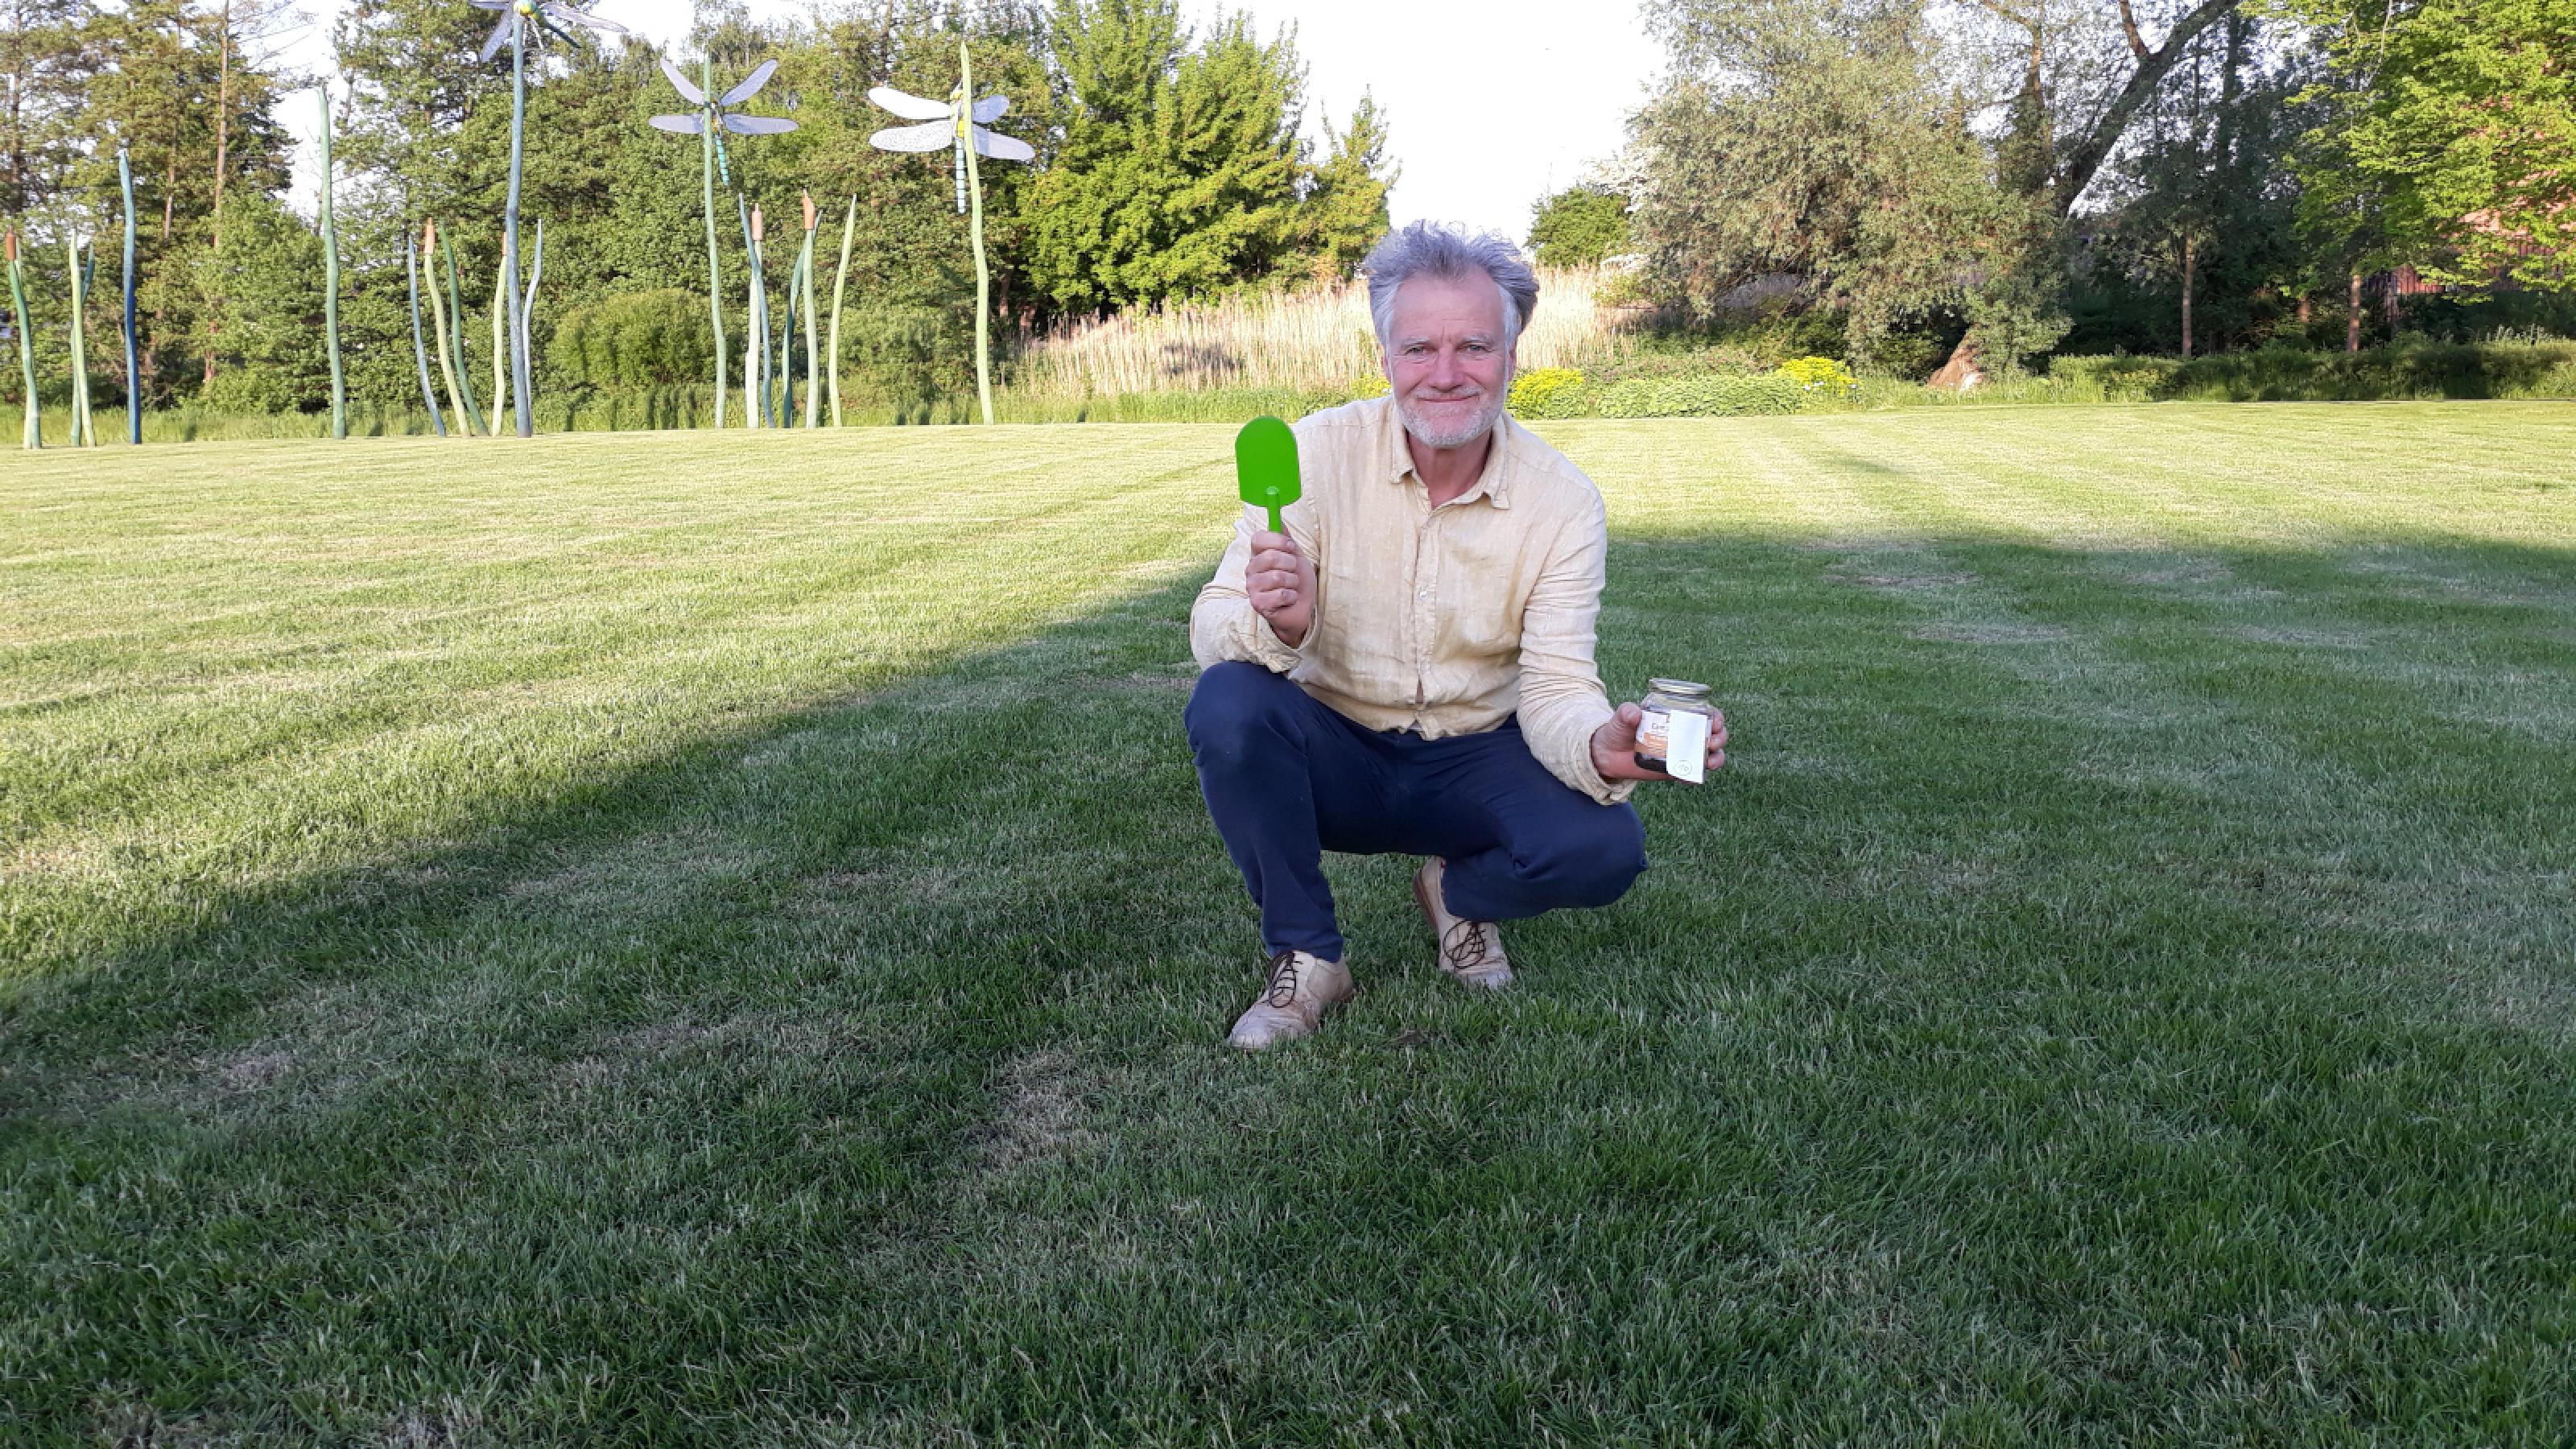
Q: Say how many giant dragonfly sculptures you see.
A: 3